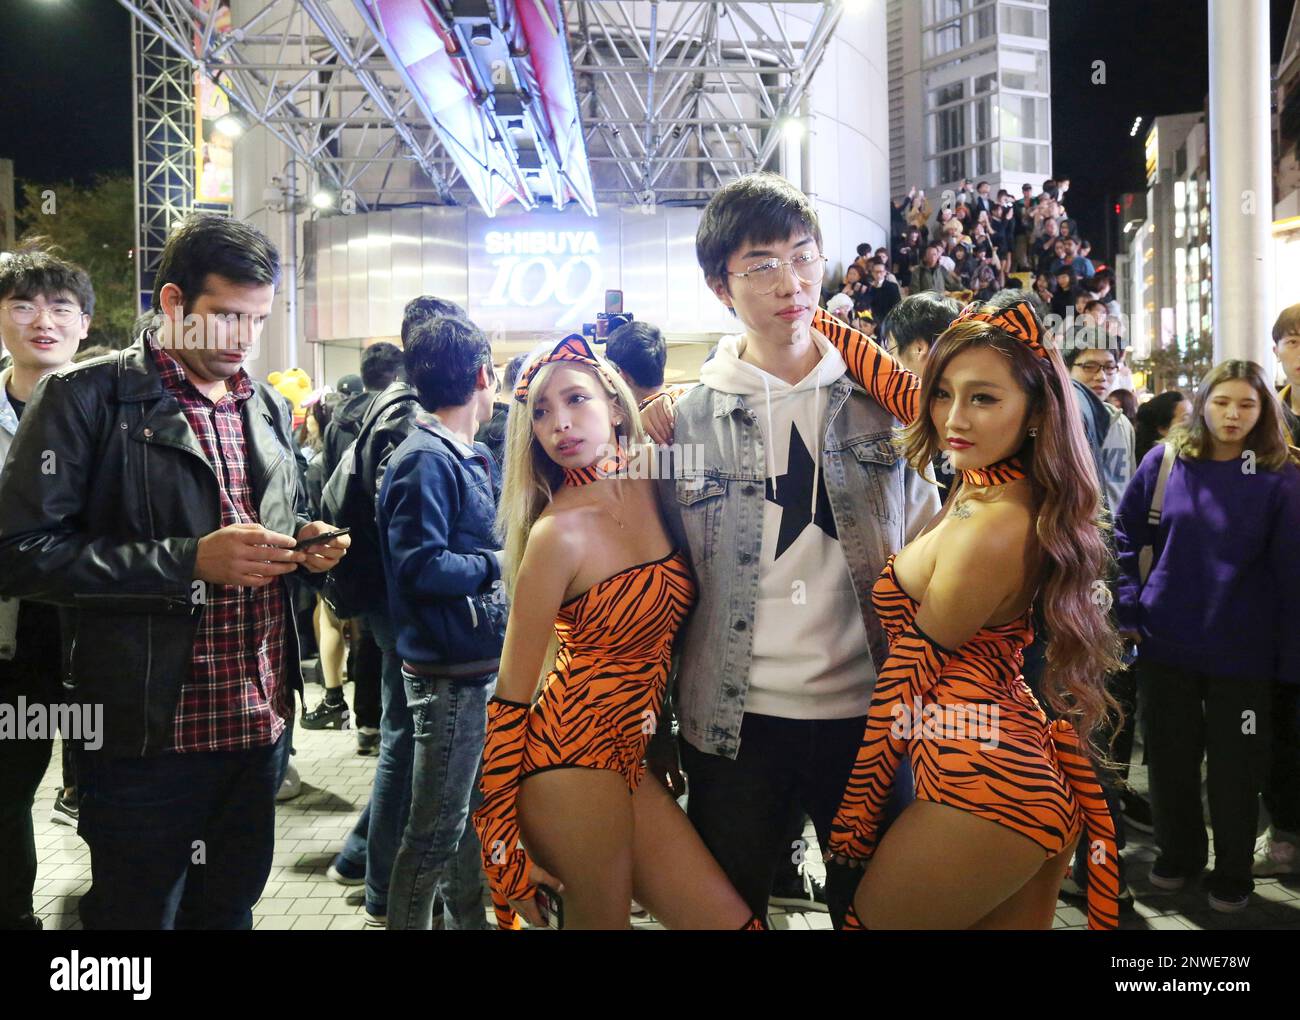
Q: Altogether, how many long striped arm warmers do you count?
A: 3